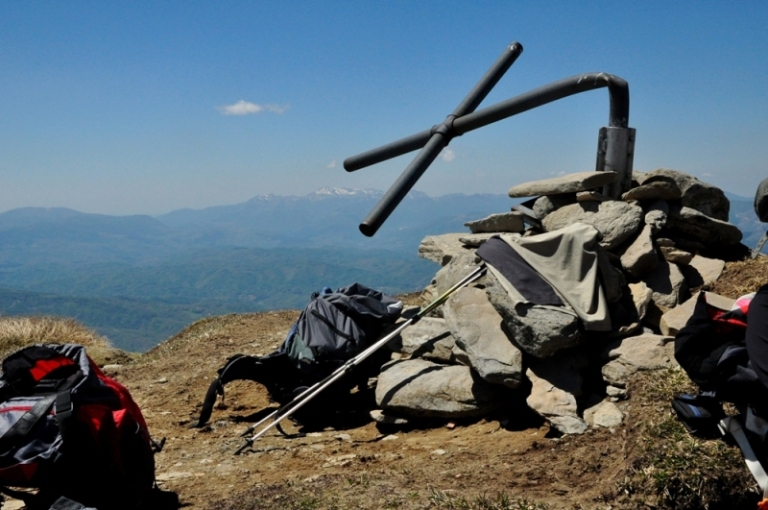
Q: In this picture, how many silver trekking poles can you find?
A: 2